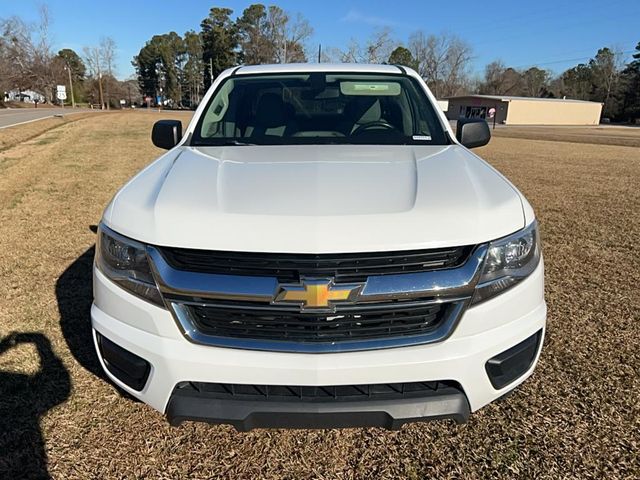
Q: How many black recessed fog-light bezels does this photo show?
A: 2